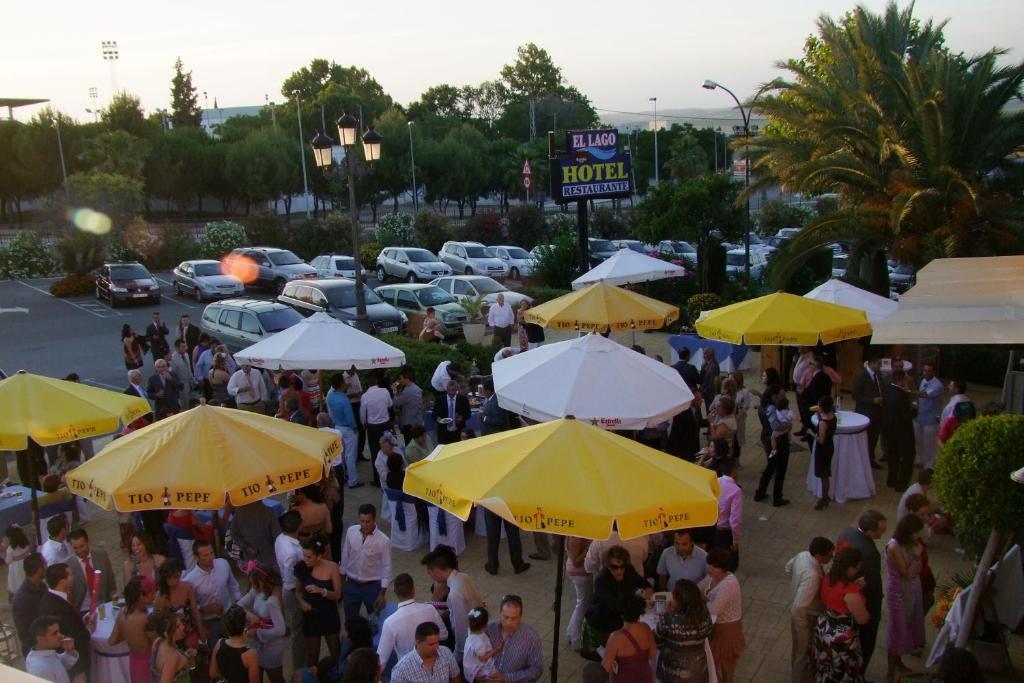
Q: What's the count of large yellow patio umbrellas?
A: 5